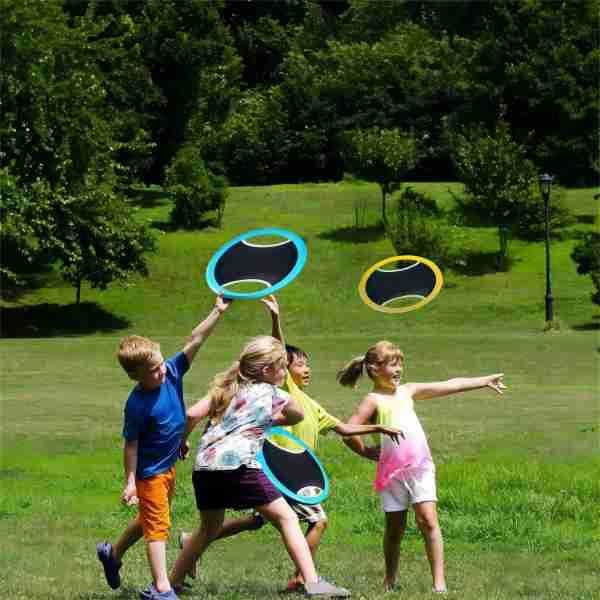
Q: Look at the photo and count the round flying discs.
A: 3